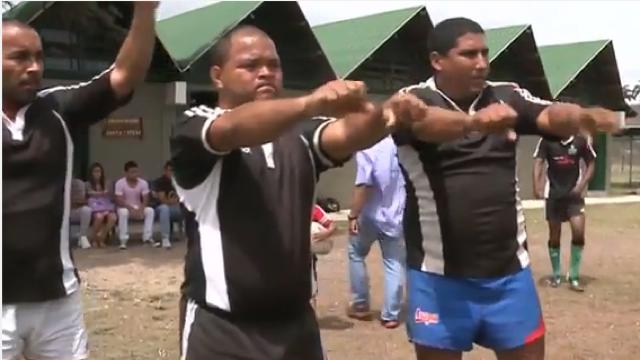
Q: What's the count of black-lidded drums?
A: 0